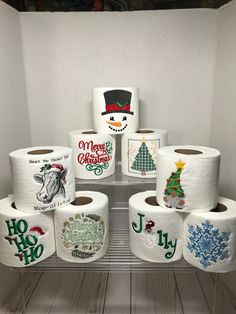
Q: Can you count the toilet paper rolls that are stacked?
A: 9